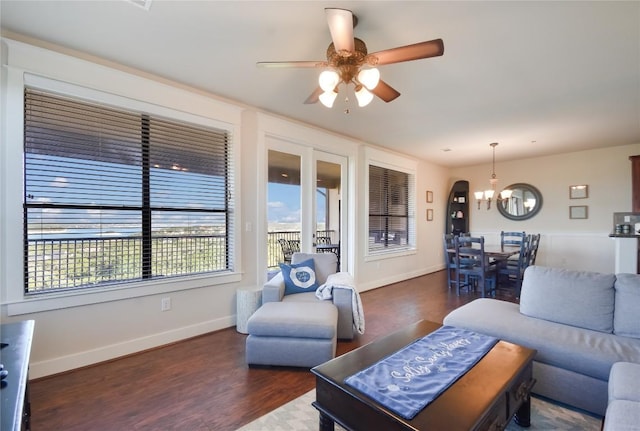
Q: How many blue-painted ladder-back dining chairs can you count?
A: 6